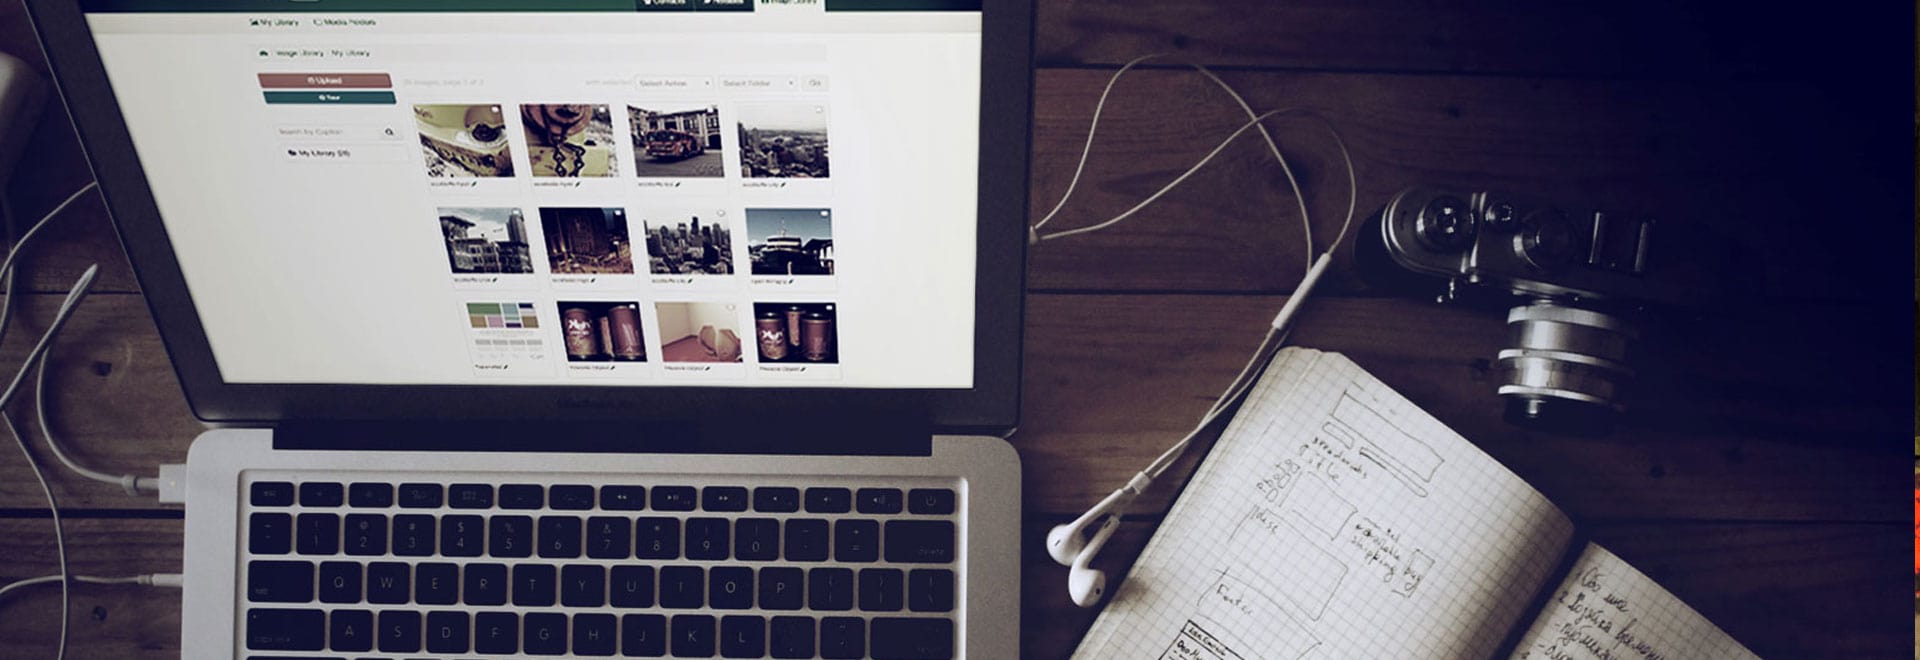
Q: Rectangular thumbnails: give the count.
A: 12